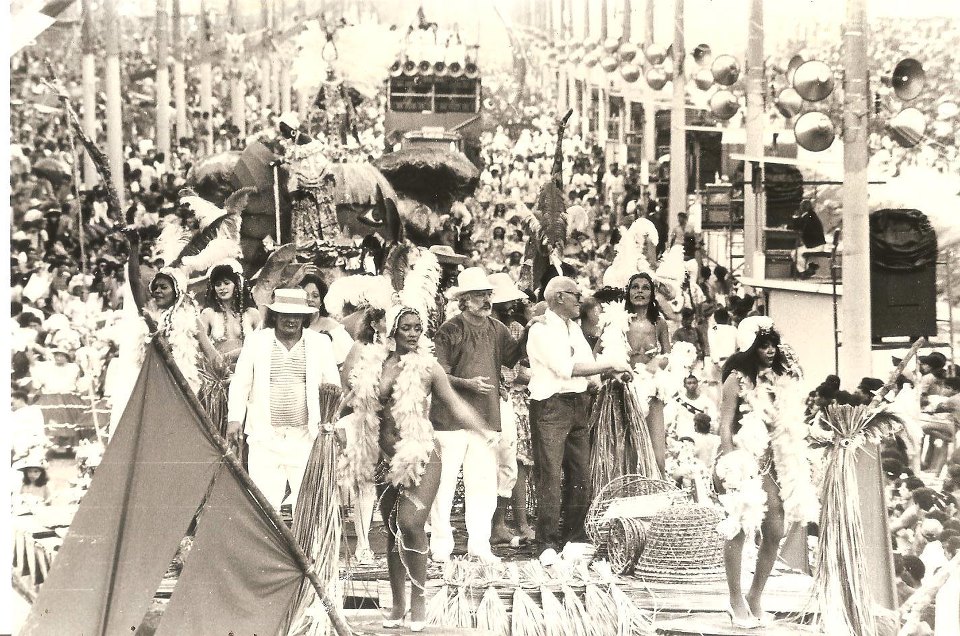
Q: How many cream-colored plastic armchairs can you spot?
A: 0